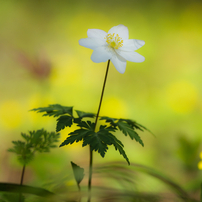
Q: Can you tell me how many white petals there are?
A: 7